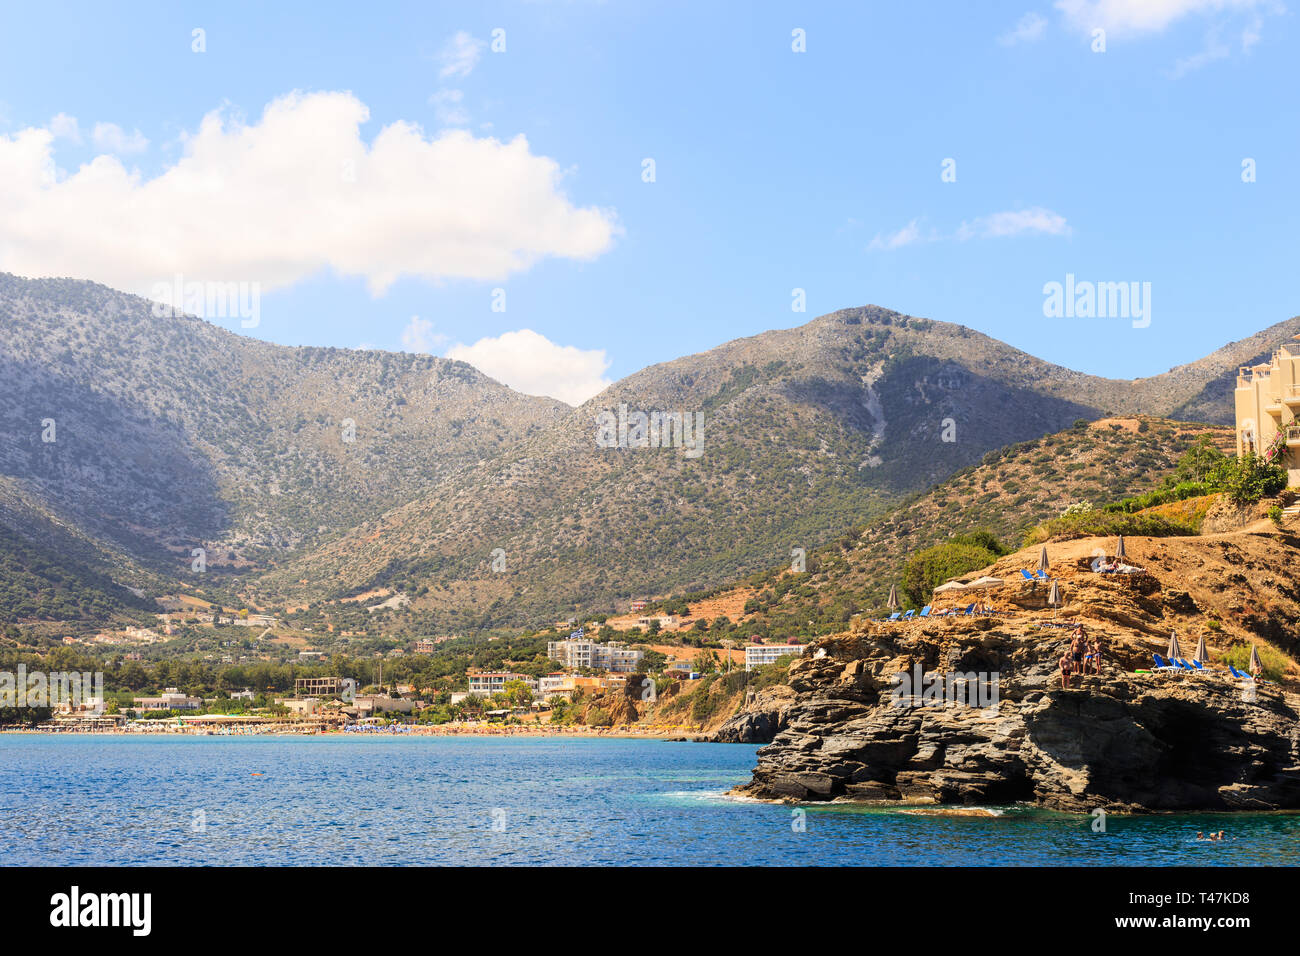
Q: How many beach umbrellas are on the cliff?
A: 9